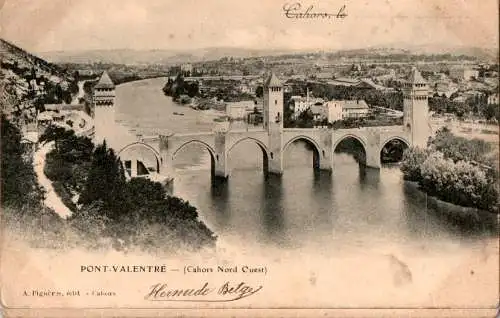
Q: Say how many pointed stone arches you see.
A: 6